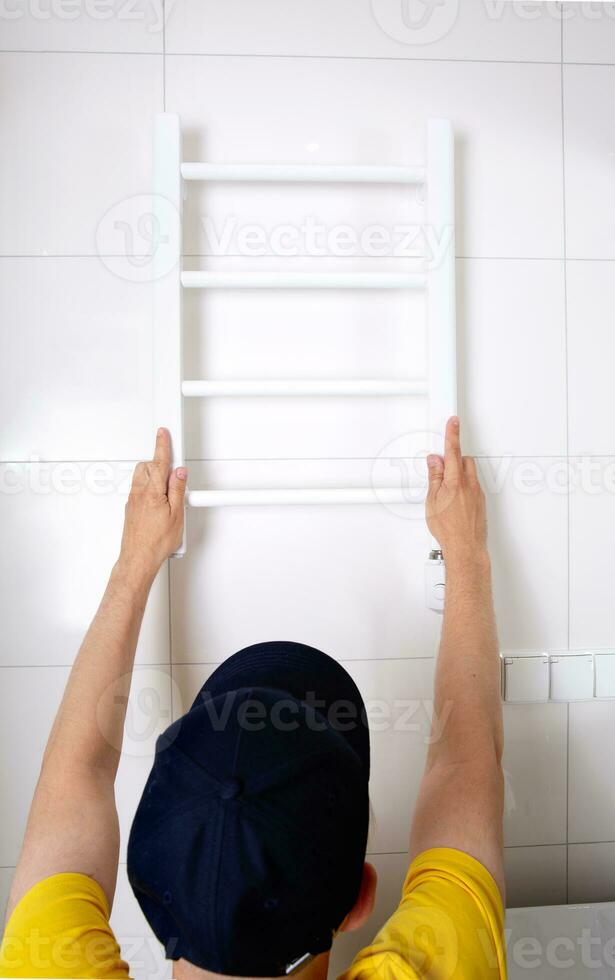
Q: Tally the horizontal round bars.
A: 4